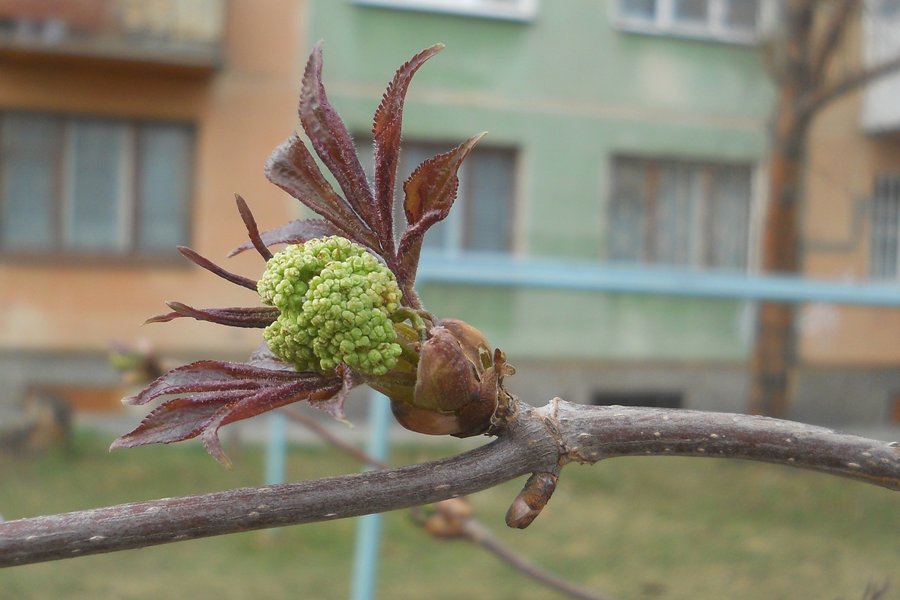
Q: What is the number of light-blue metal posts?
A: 2